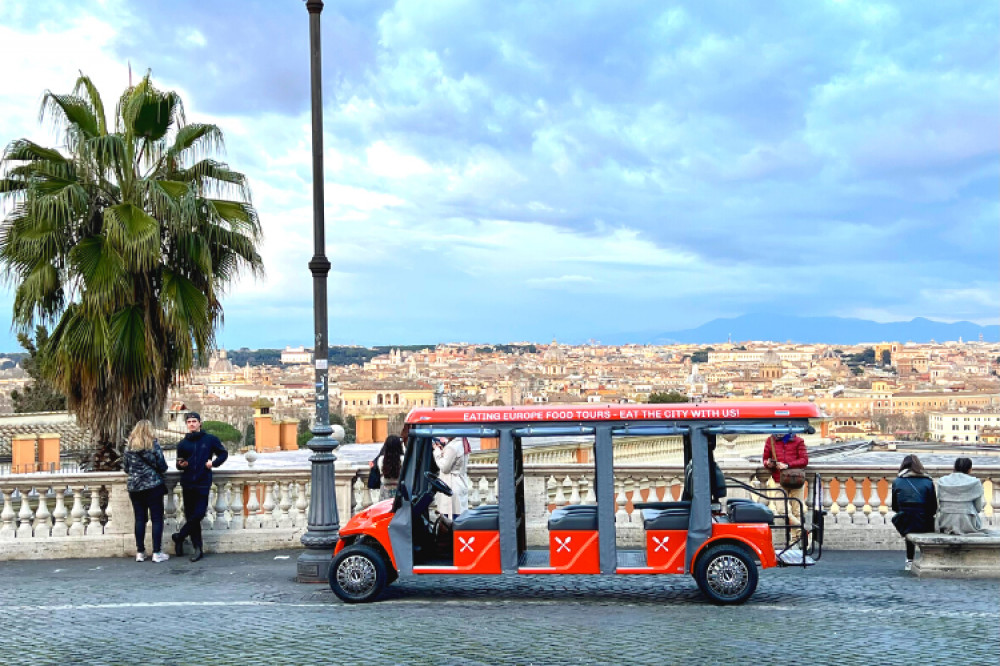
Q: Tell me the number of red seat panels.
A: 3